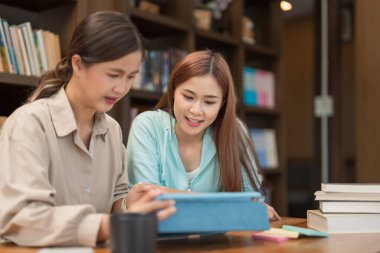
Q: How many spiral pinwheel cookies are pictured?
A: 0